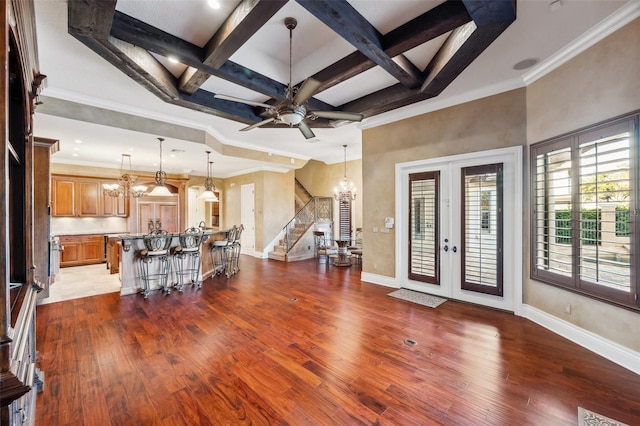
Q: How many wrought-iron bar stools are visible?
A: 4